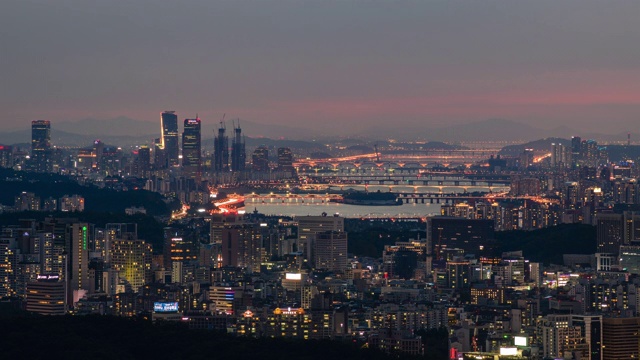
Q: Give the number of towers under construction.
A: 2